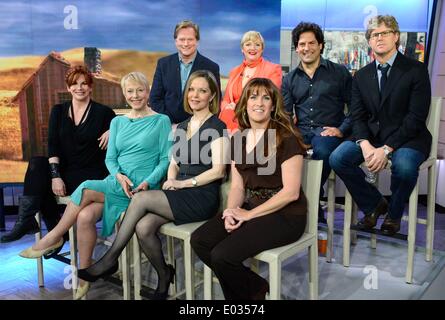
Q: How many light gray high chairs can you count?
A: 6